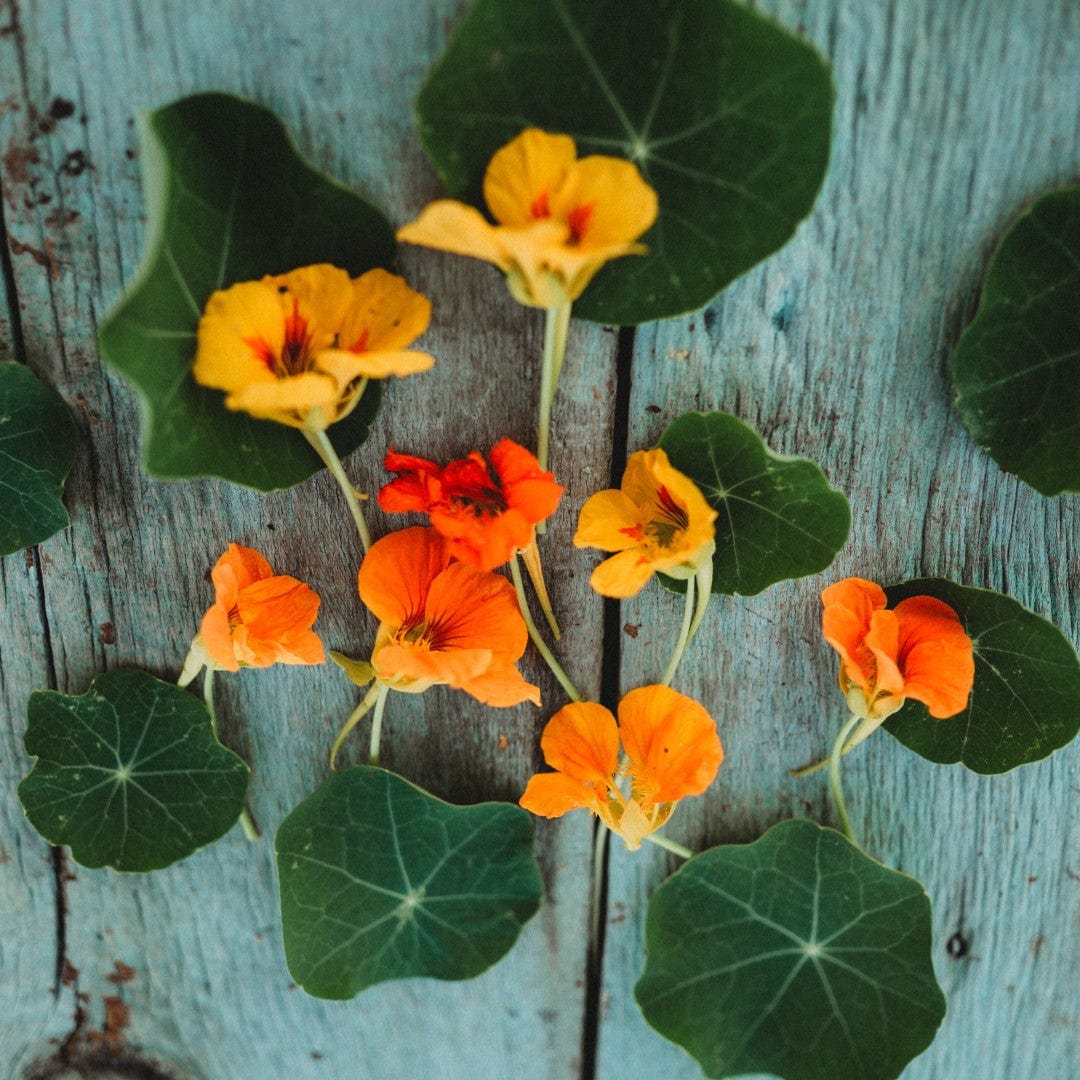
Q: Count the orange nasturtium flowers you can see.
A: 4